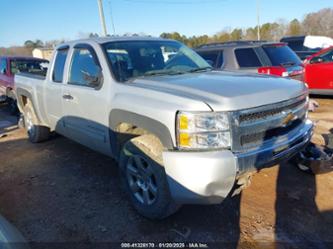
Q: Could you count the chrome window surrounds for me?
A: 0